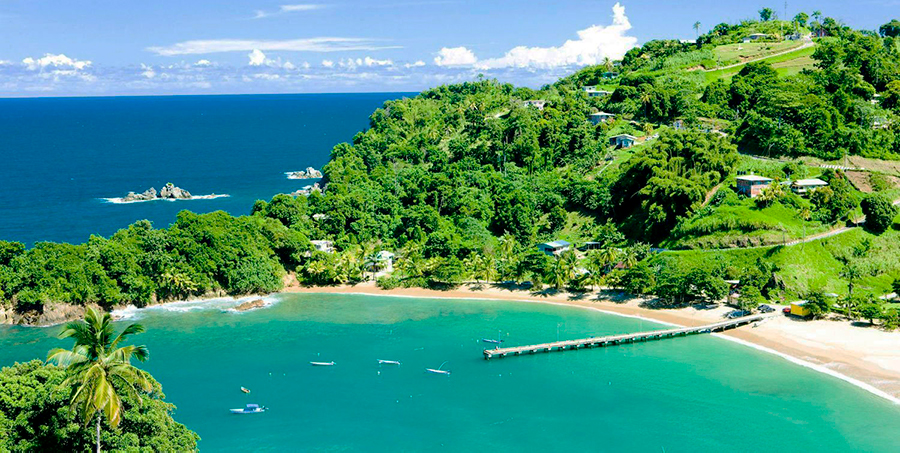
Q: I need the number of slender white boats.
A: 3